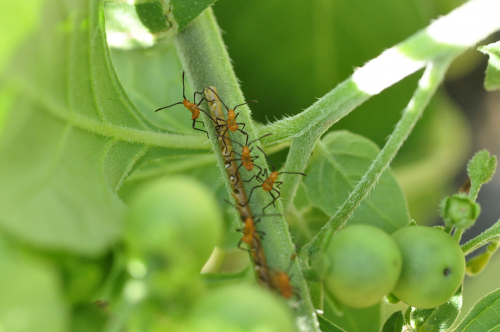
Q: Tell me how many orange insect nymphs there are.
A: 6